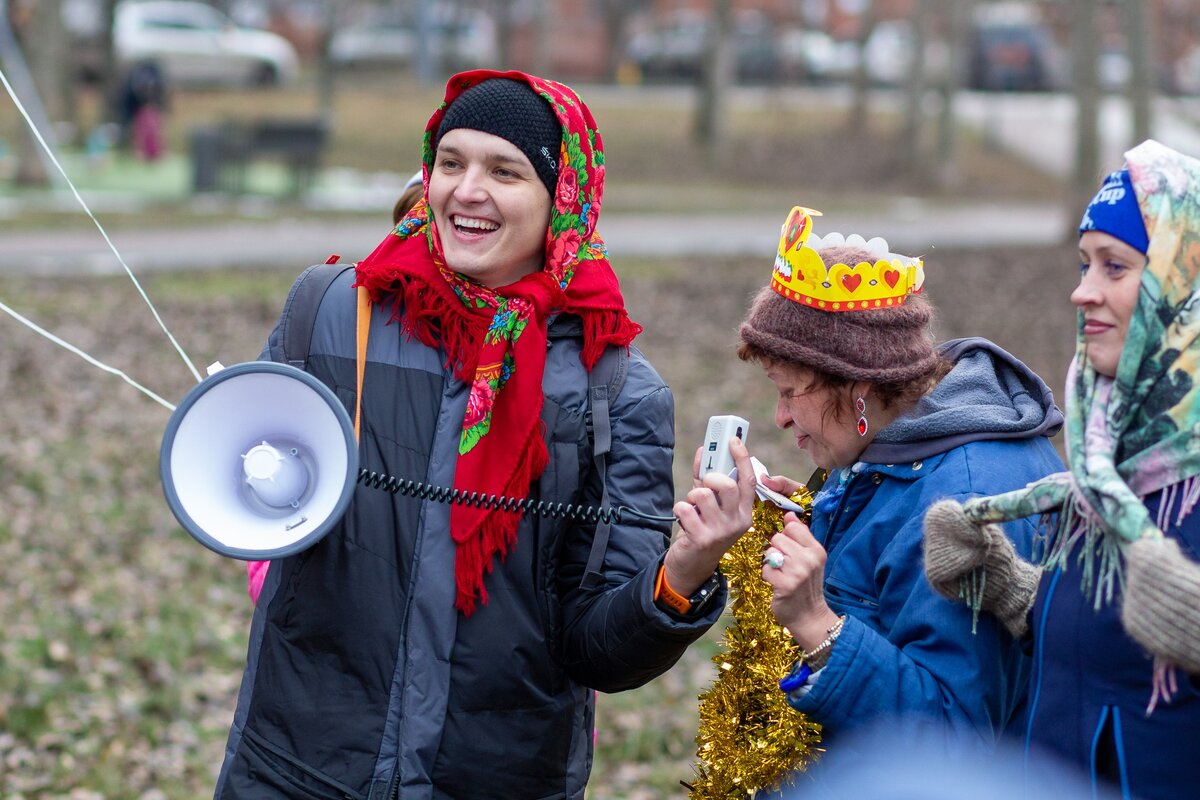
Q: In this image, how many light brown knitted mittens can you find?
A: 2